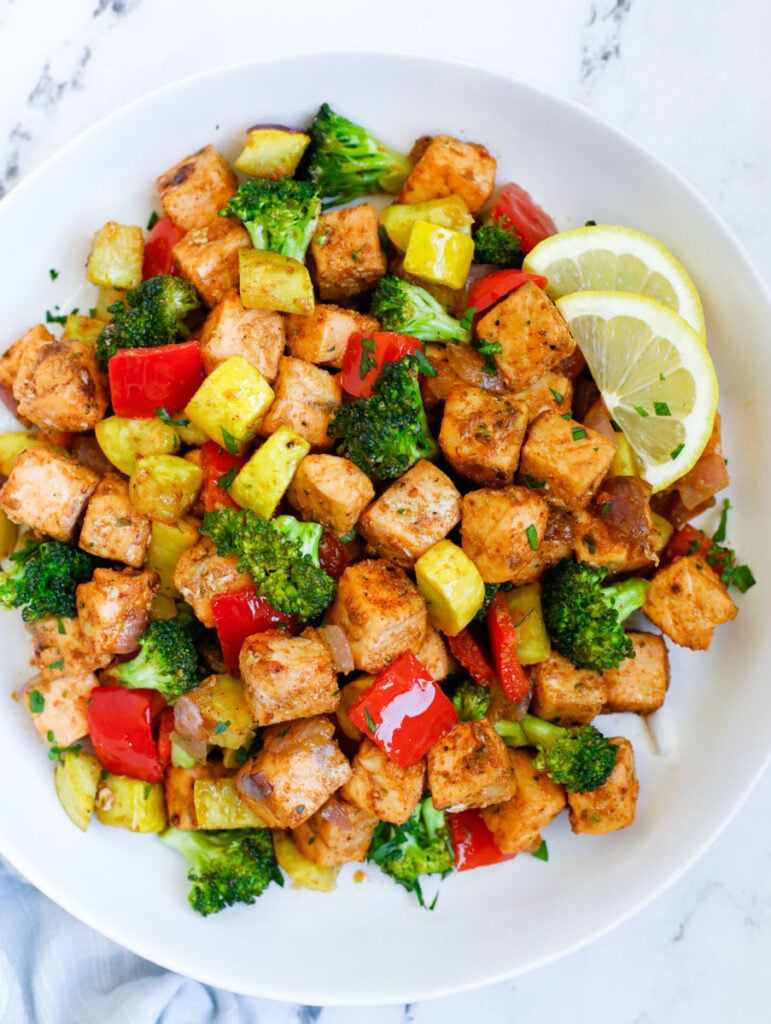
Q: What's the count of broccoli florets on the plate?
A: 14